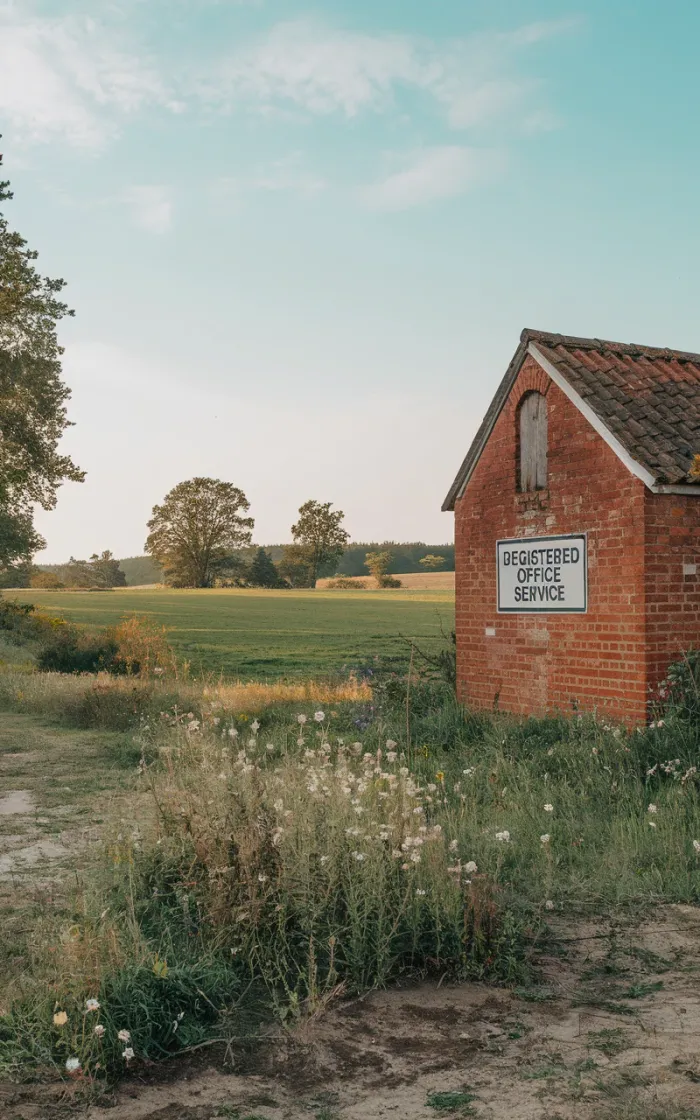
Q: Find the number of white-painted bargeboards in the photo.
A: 1